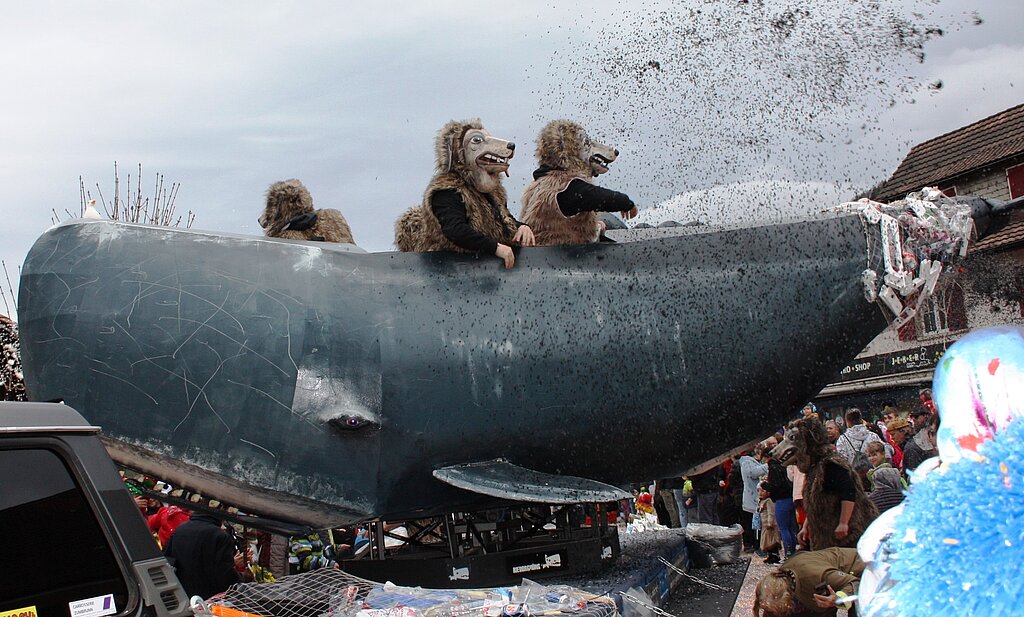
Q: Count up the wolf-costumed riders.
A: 3